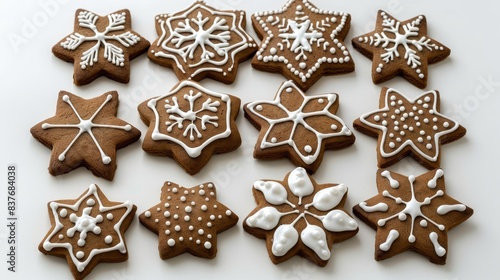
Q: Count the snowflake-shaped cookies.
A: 12